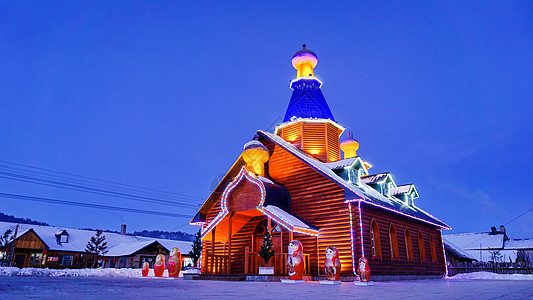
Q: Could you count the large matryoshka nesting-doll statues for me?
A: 6